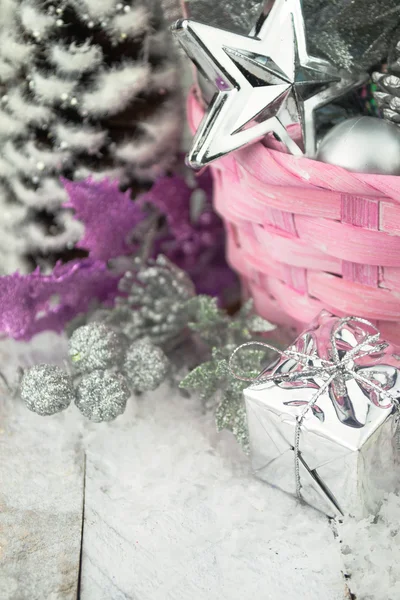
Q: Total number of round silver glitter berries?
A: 4